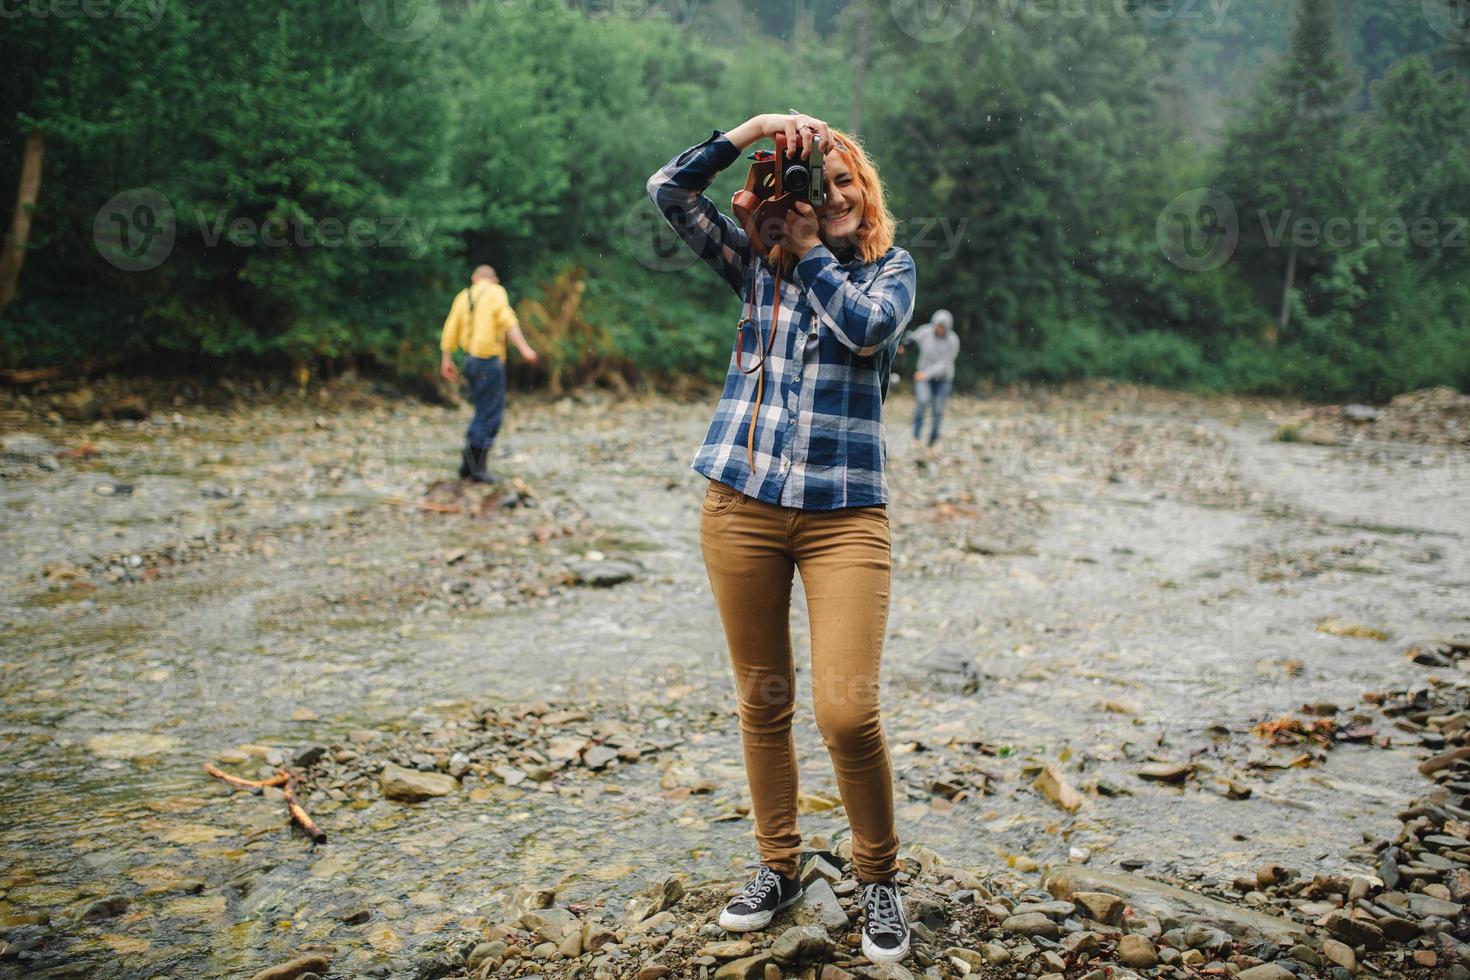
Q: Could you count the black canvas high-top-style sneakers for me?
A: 2